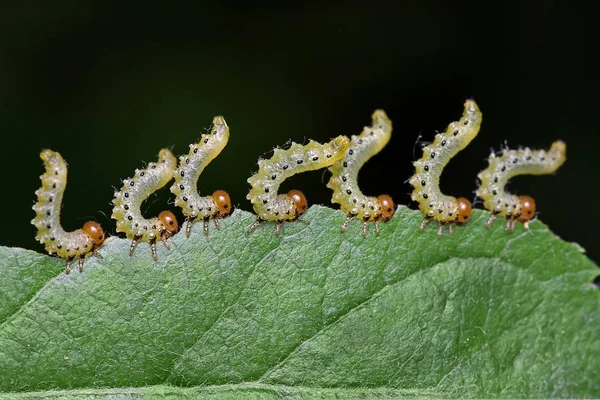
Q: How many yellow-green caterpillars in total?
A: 7